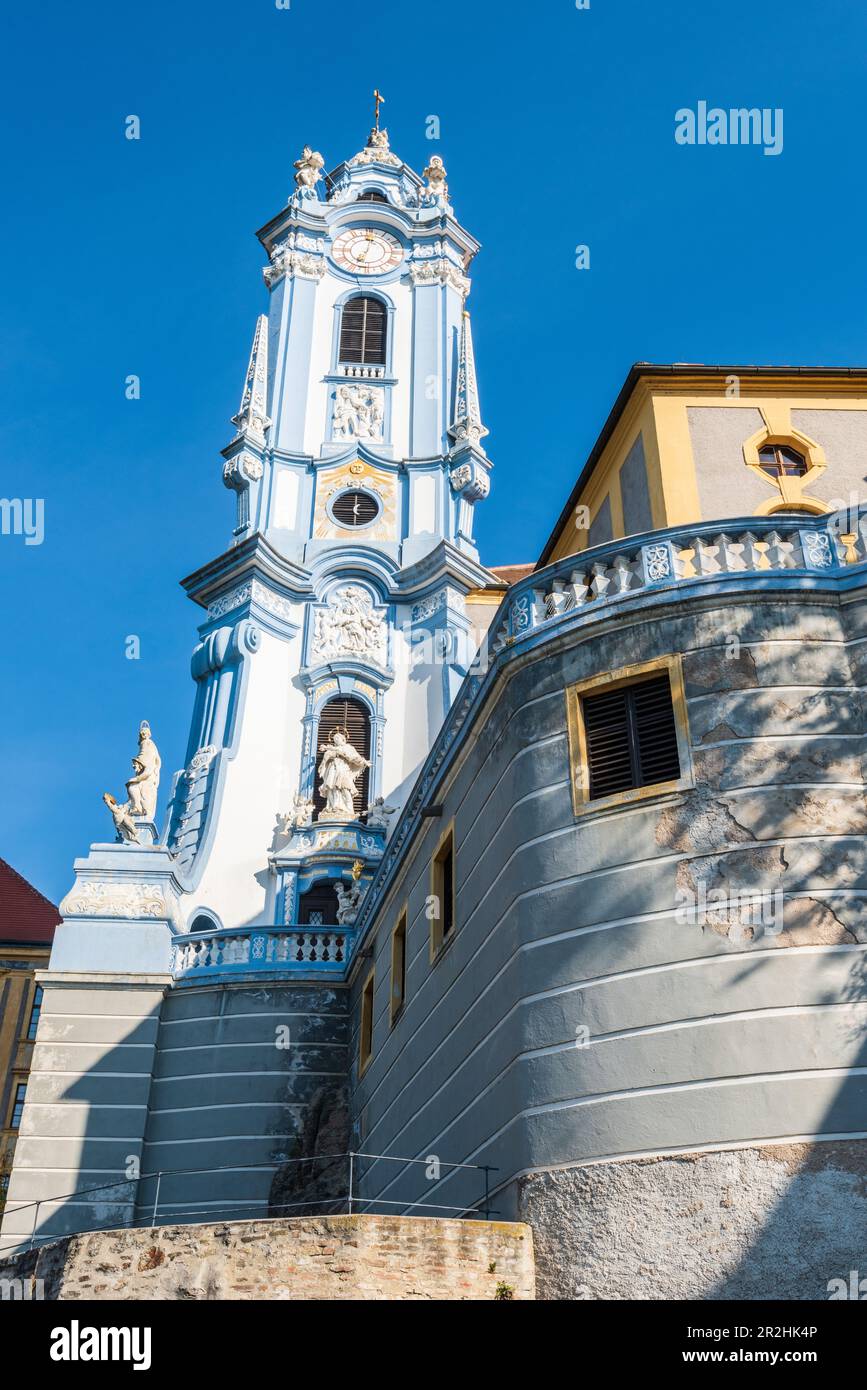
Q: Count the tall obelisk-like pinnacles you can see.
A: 2